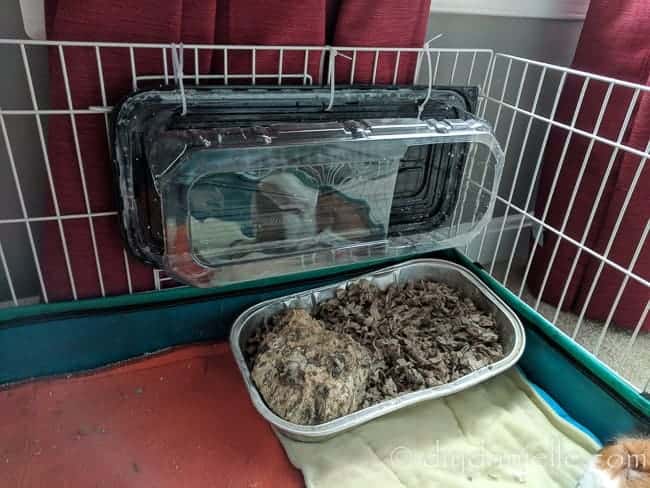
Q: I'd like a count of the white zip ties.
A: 3